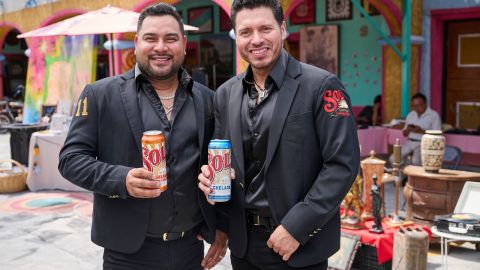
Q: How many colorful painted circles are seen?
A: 1